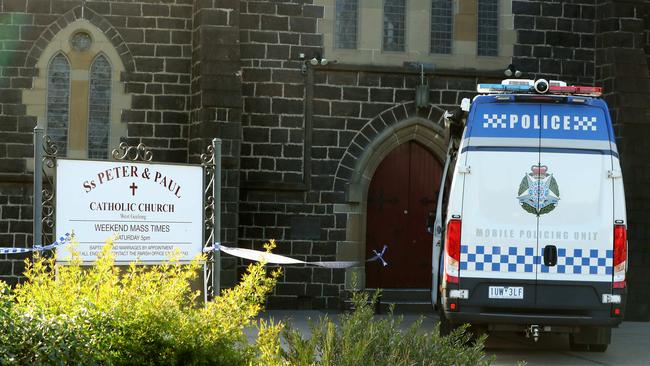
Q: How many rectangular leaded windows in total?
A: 4